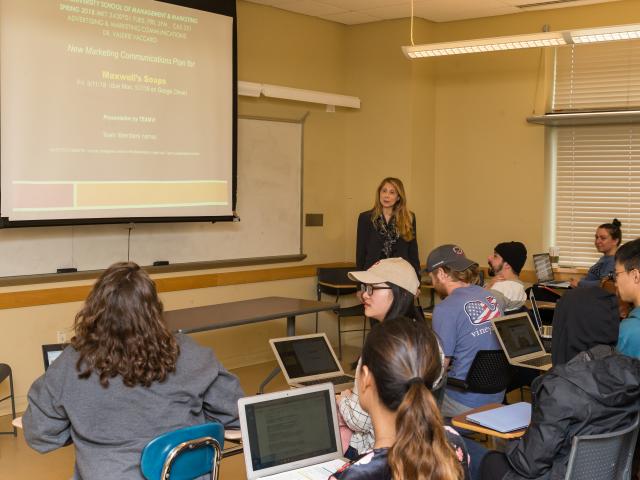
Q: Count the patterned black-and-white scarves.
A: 1